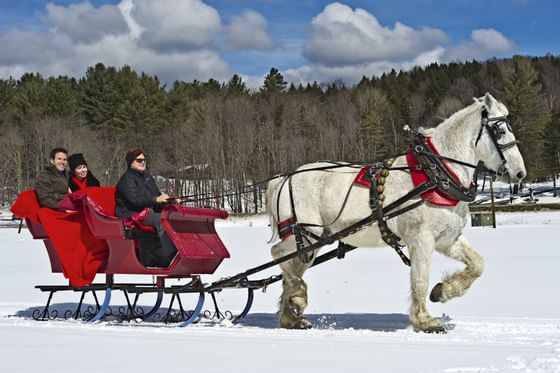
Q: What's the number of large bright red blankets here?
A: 1